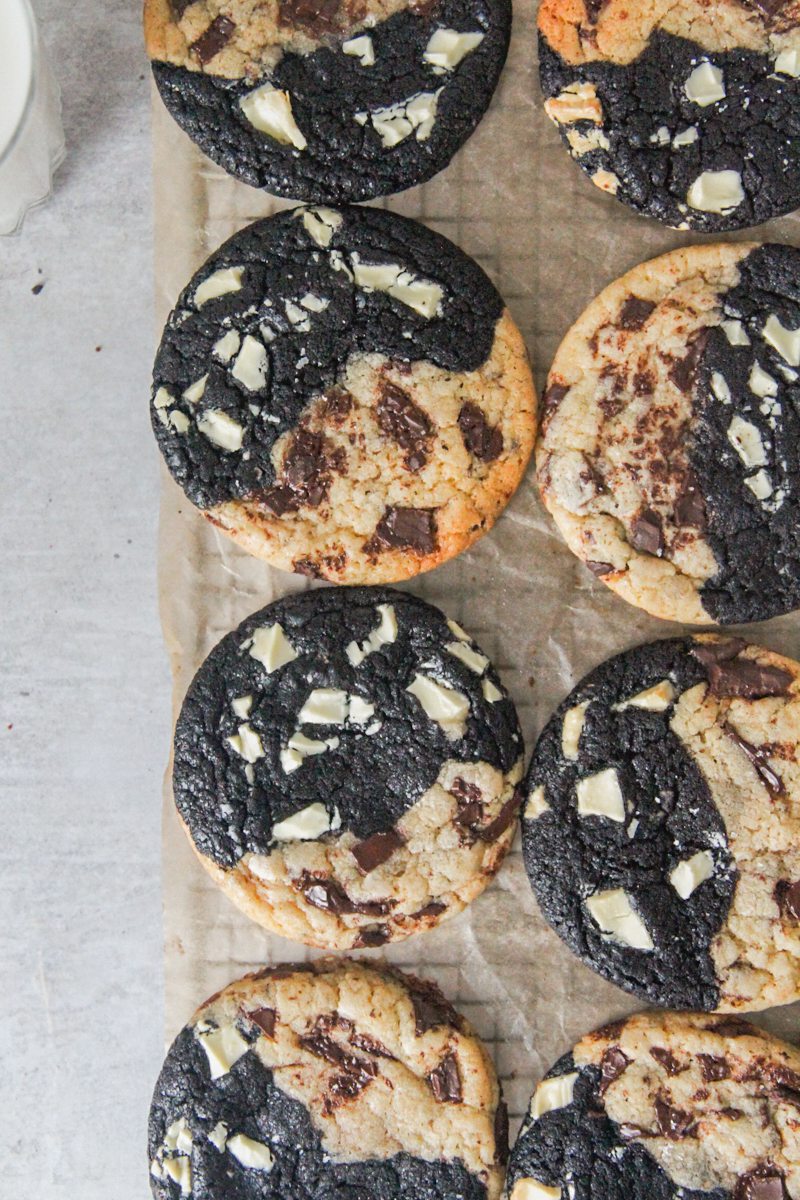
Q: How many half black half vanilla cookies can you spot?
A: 8